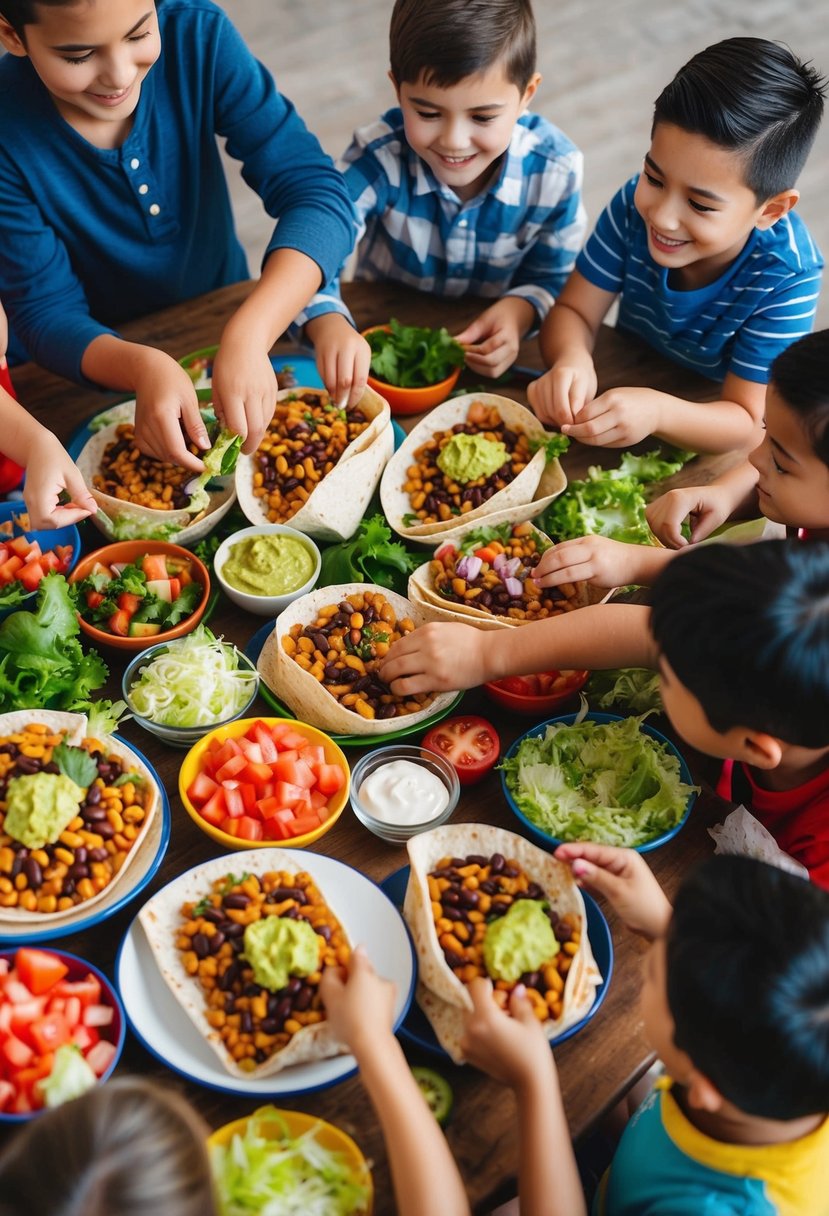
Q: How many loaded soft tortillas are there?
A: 8